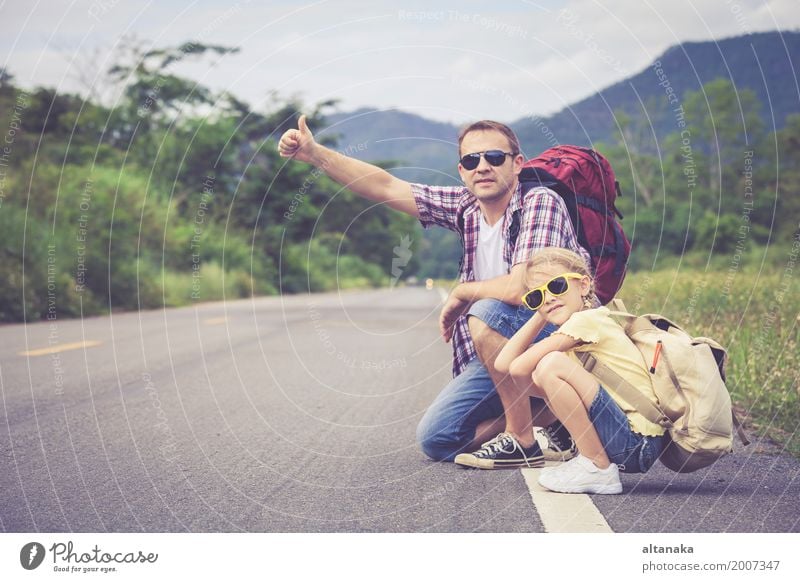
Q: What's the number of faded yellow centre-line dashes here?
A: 2